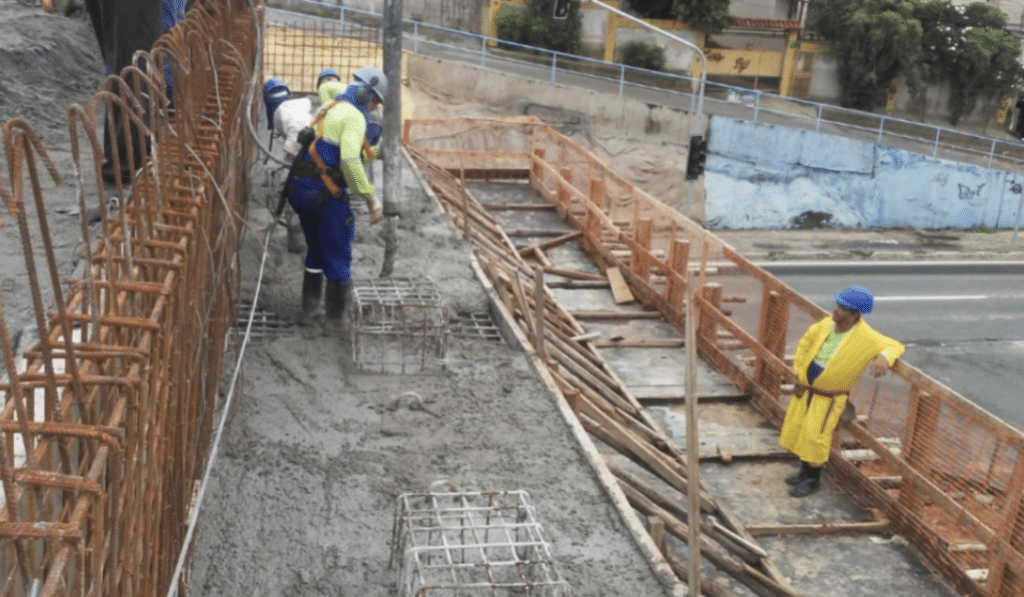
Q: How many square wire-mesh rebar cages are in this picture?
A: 2